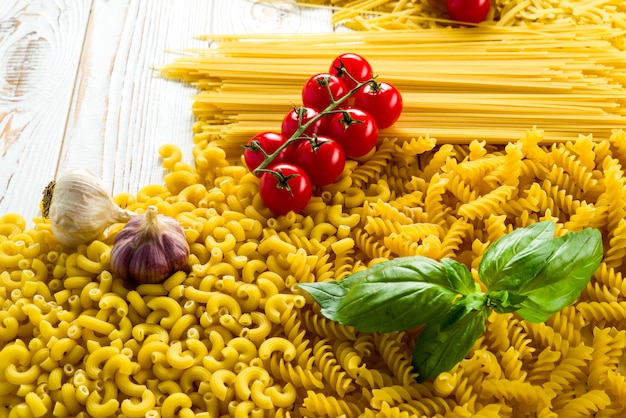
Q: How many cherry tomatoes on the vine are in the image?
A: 8